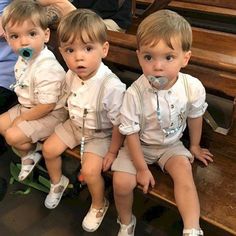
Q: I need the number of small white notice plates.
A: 0